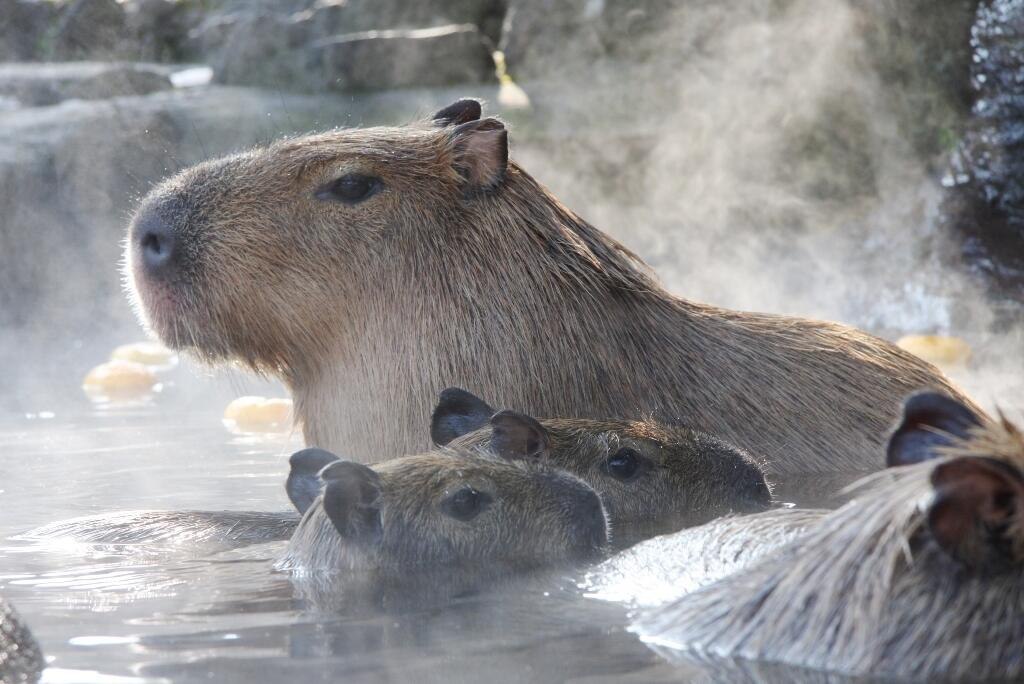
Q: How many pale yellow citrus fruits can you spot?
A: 4